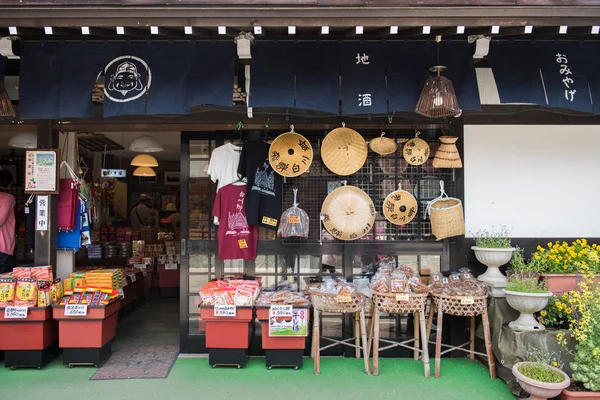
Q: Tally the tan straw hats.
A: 6